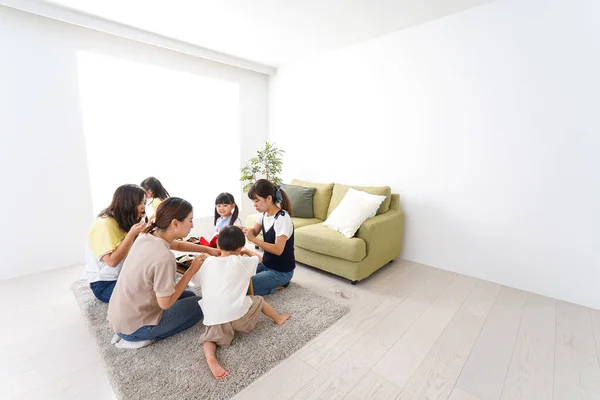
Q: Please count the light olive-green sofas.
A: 1